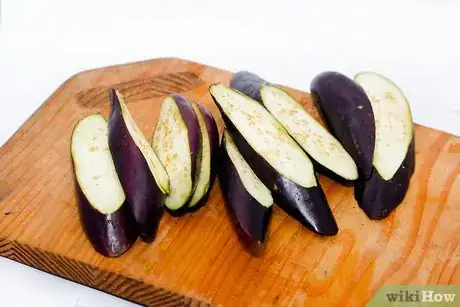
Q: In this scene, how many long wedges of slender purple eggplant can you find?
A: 9